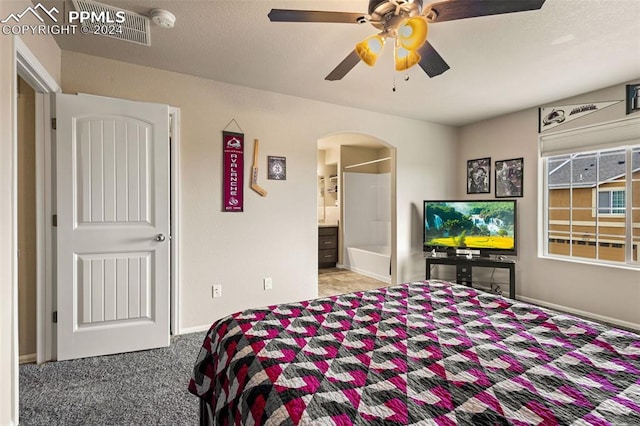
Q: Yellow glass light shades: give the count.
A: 3